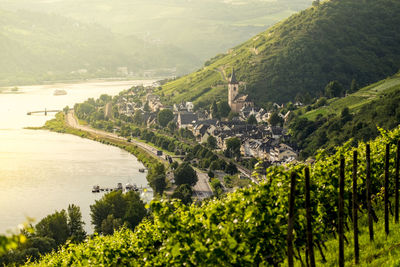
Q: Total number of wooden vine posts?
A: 7